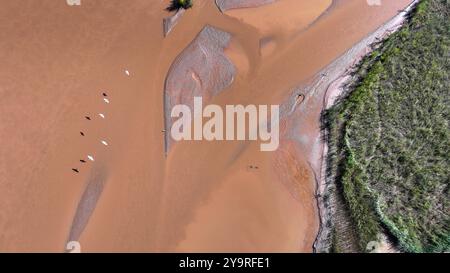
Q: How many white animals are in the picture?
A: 5